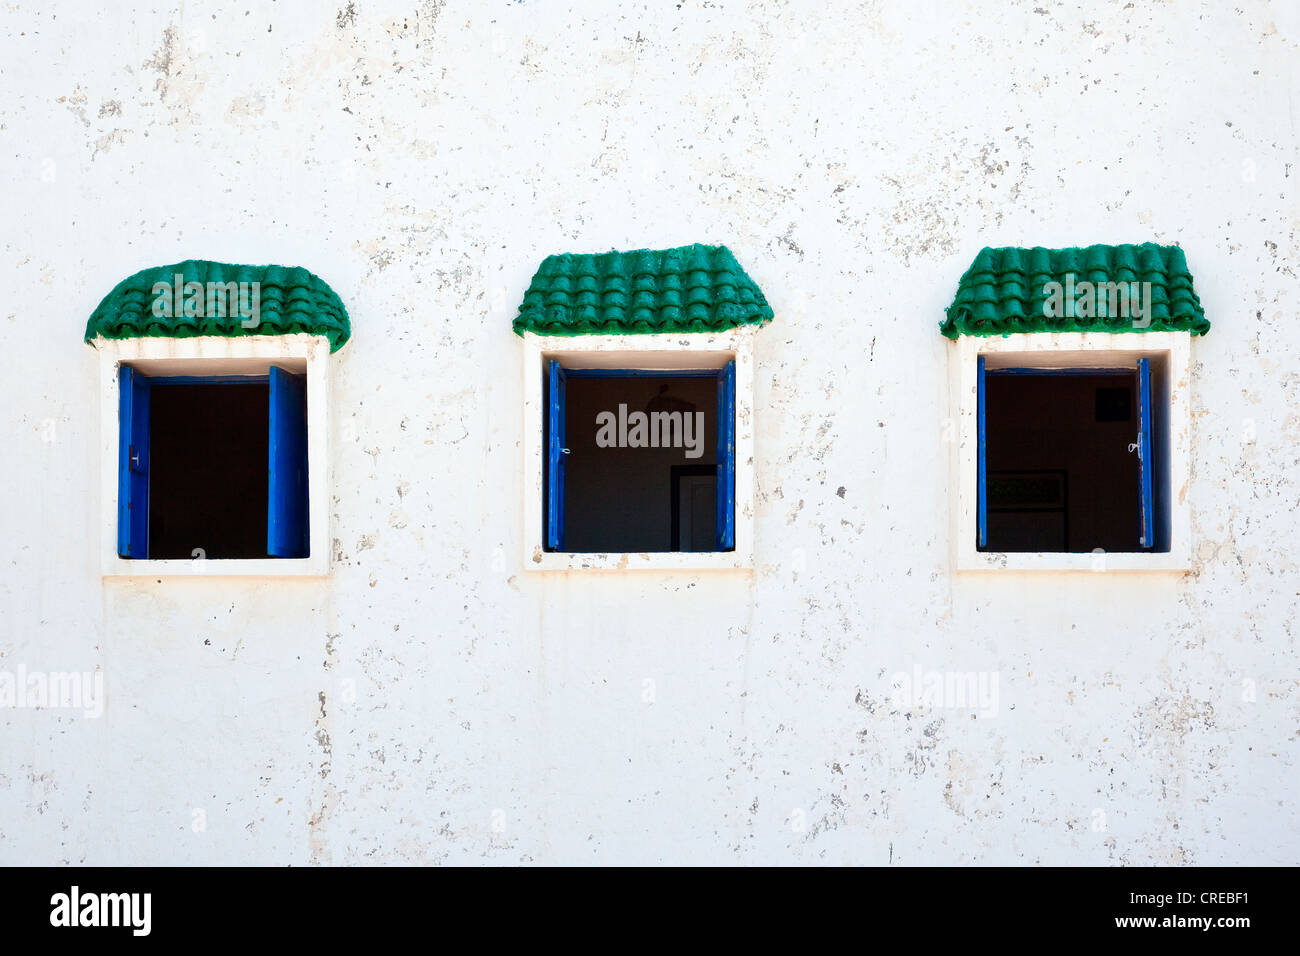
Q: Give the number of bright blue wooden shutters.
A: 6